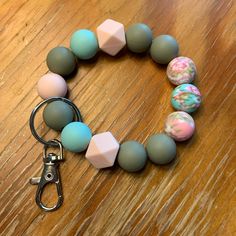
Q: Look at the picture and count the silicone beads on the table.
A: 14